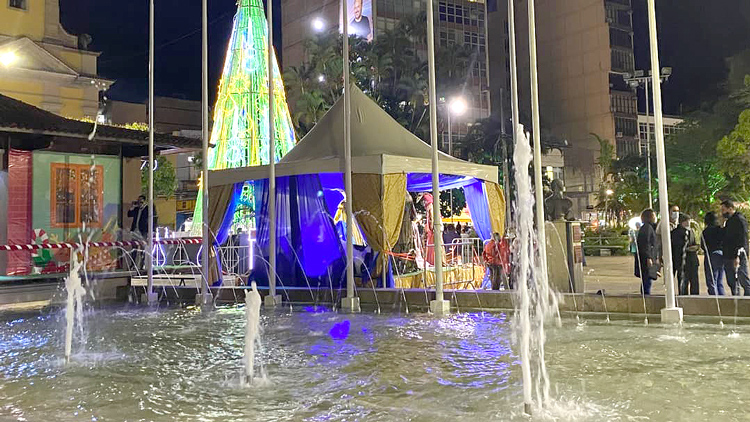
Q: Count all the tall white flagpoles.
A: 8